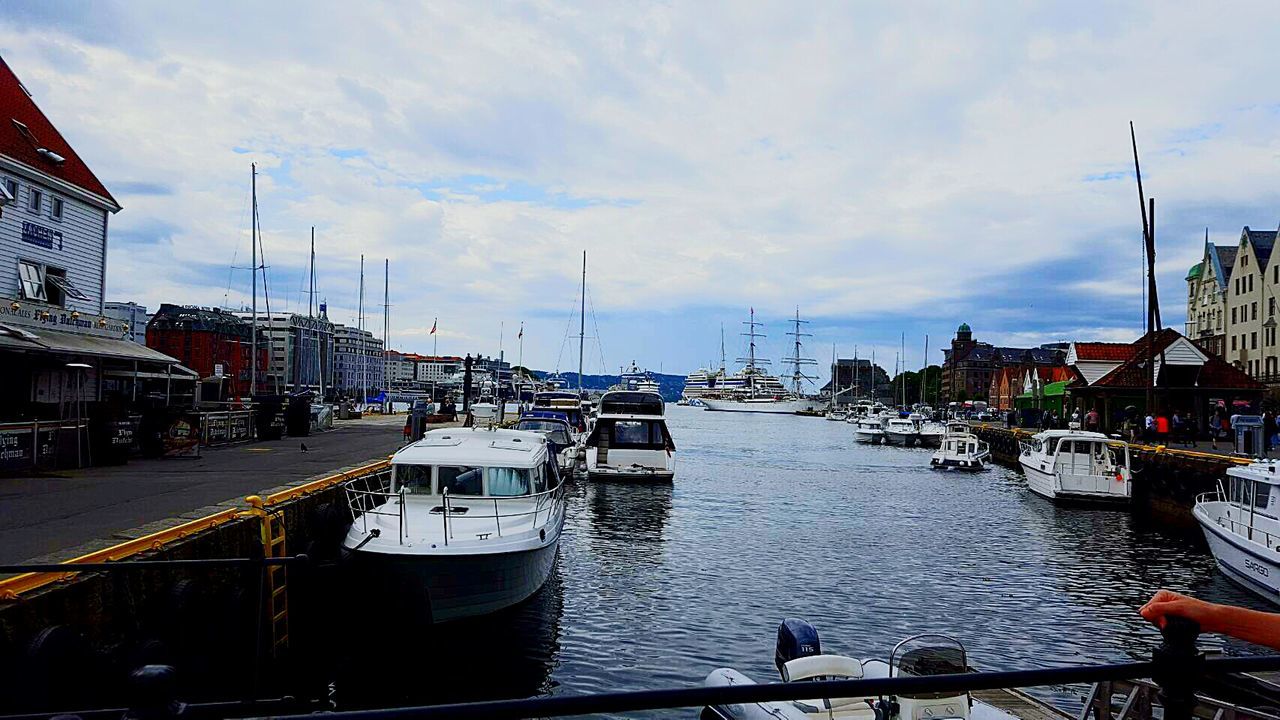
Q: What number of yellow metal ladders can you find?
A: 1